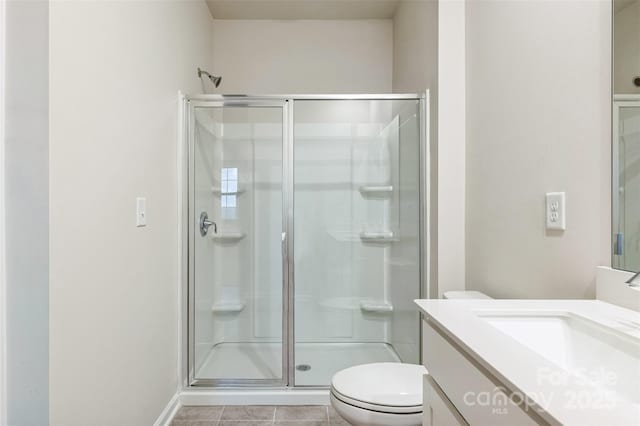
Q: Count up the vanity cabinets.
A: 1